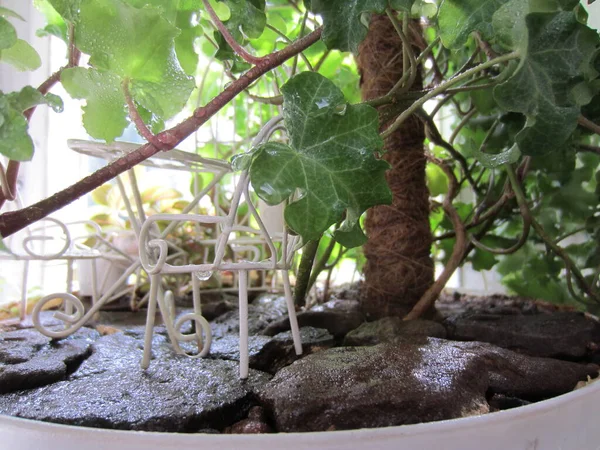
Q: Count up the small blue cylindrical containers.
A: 0